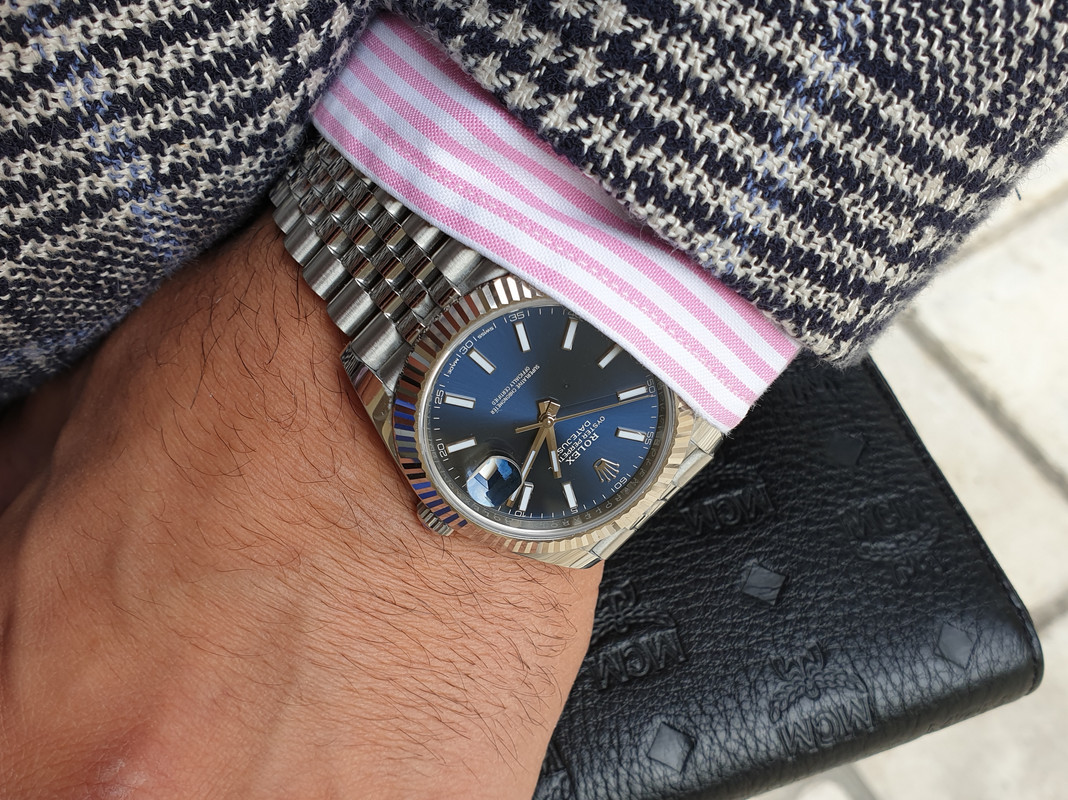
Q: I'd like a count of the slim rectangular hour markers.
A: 10